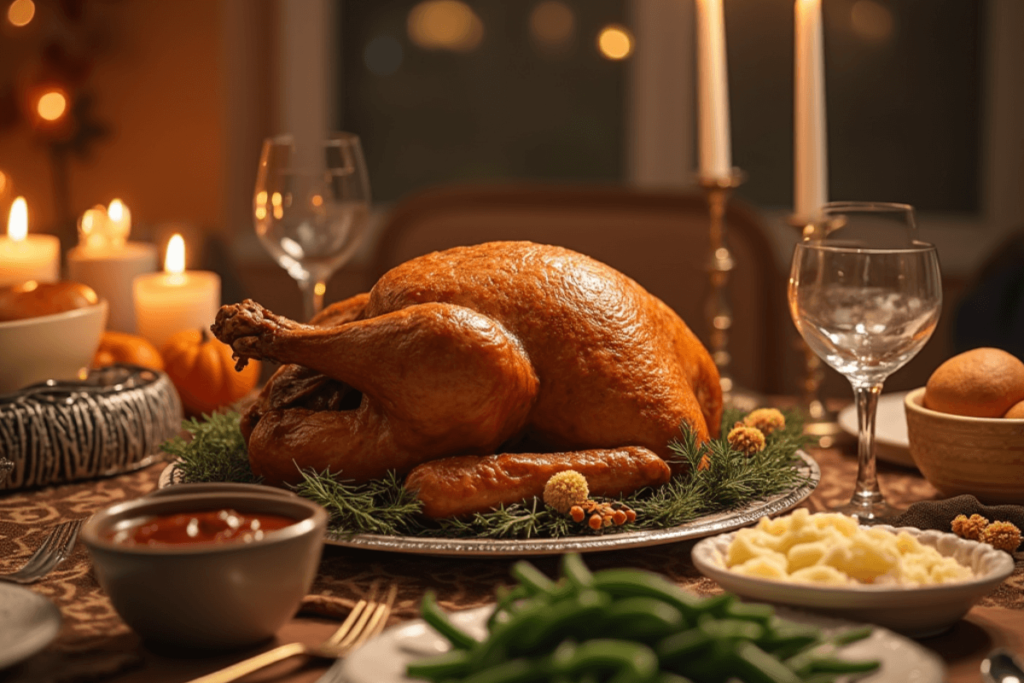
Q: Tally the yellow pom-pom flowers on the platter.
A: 3